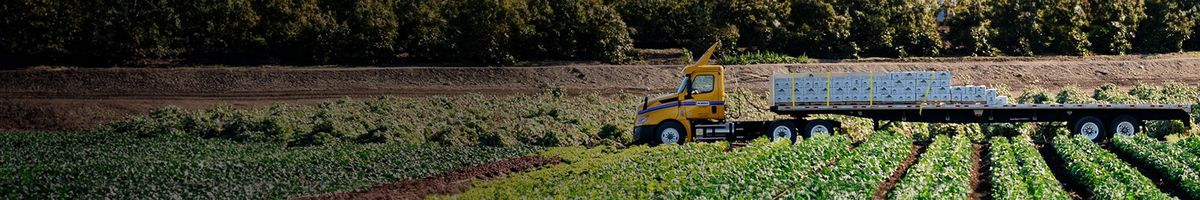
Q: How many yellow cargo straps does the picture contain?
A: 4